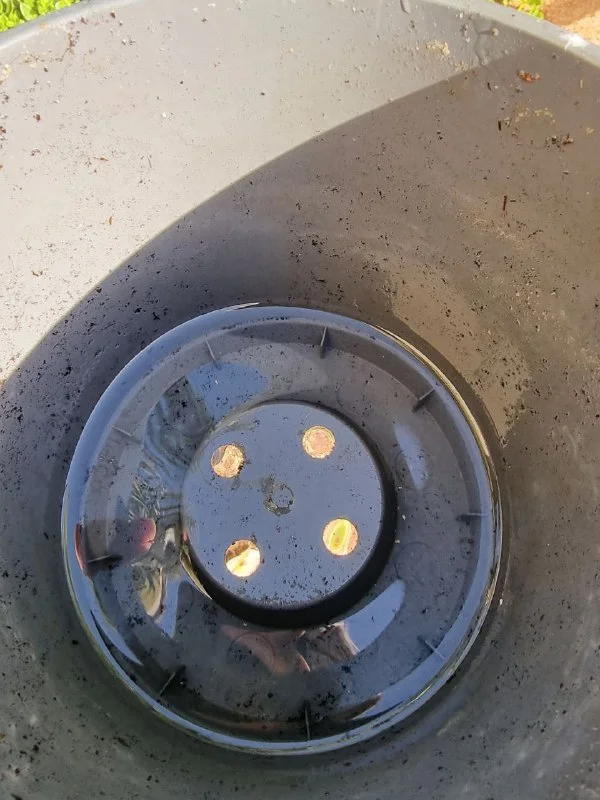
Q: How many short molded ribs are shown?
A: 9